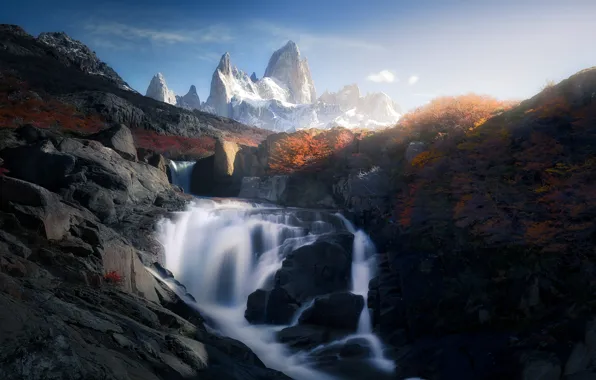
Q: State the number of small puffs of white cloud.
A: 2